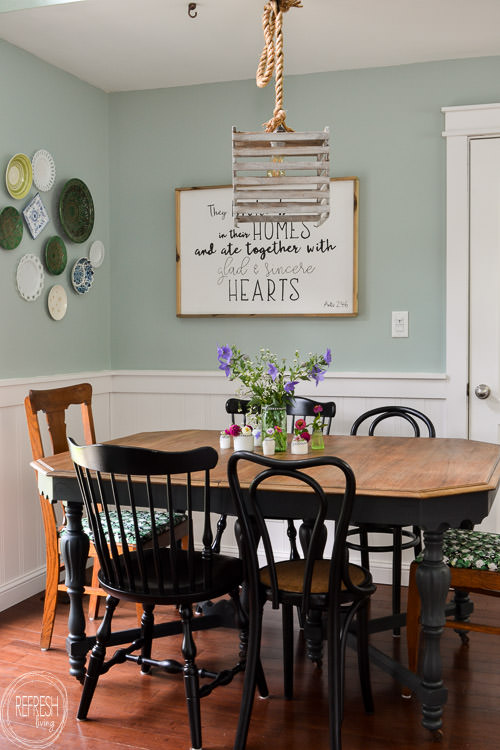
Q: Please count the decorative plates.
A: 10